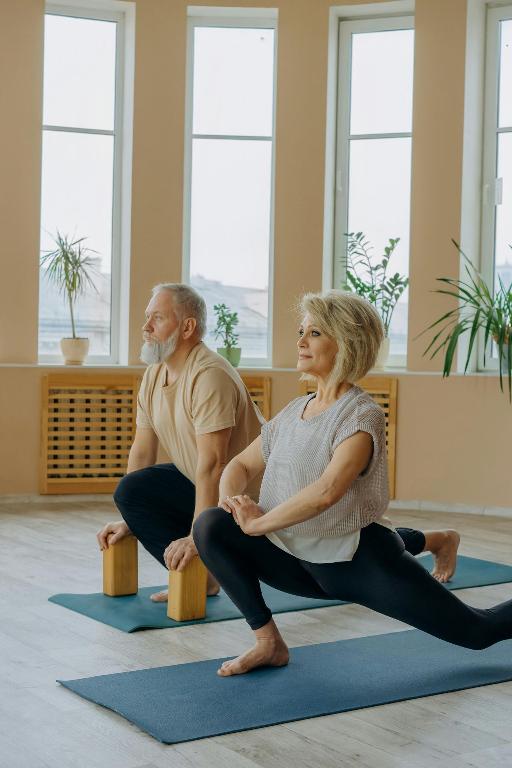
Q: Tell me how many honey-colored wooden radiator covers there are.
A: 3